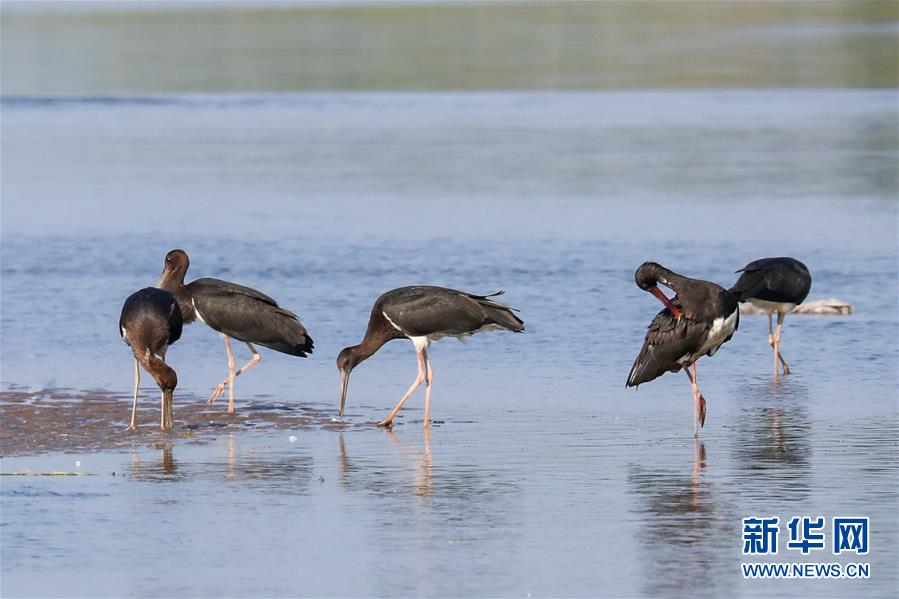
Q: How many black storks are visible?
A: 5